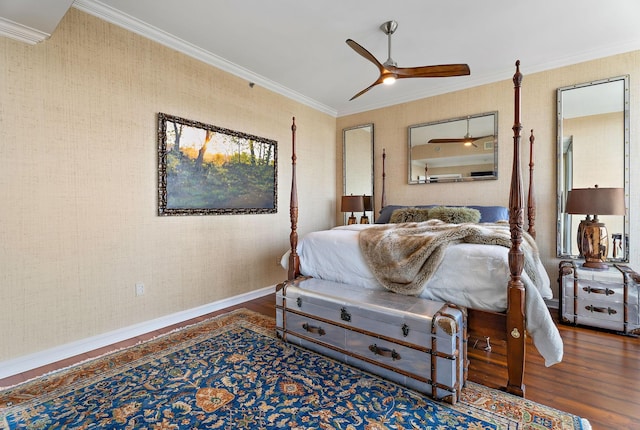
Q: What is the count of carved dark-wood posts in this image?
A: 4